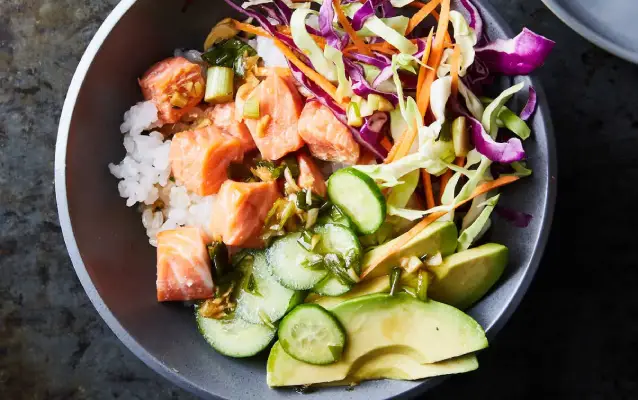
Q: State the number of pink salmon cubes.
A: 8